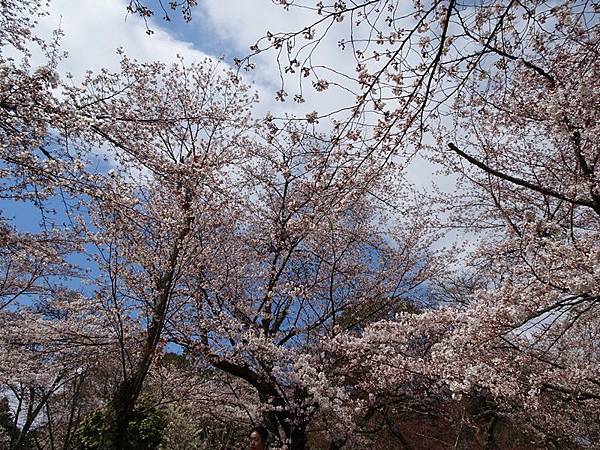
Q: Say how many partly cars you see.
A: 0